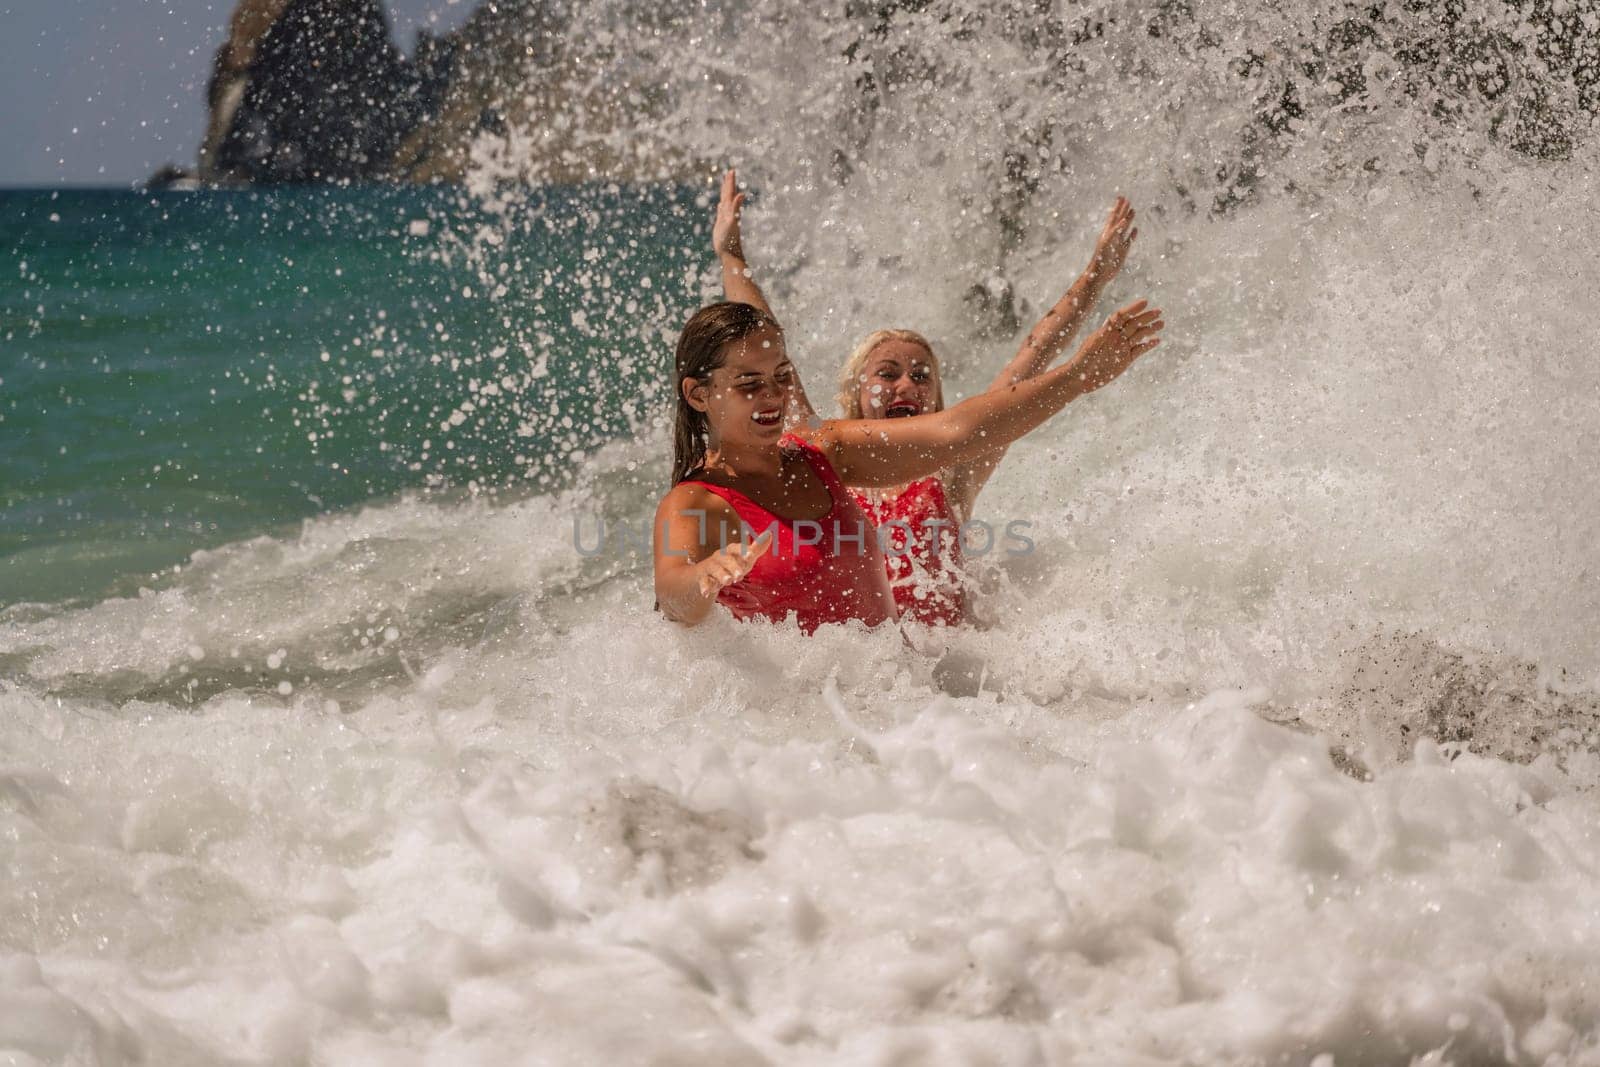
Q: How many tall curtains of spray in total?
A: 1